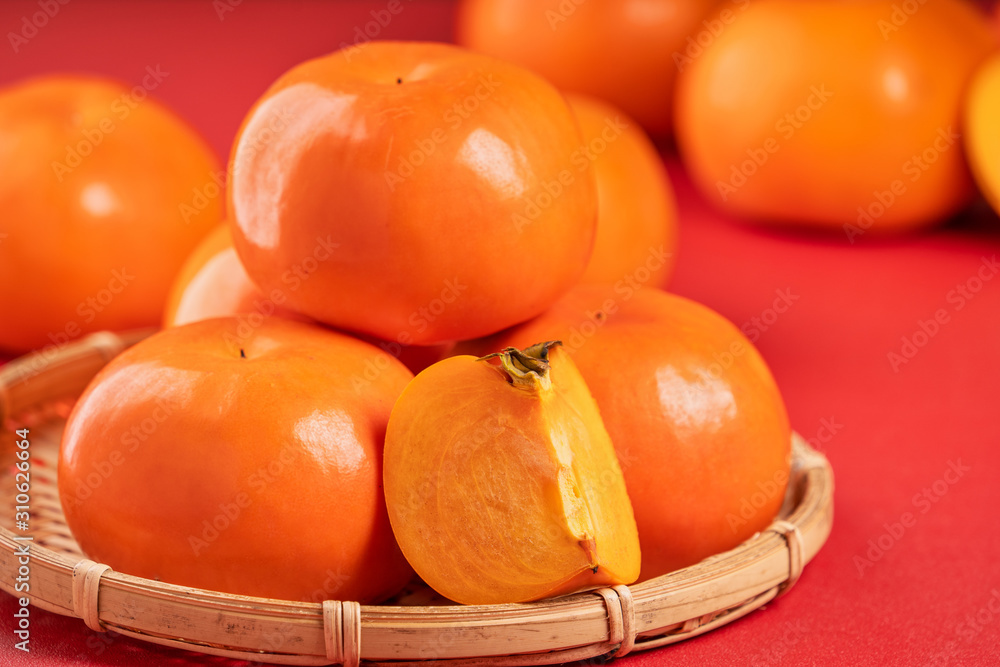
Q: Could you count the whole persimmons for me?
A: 8